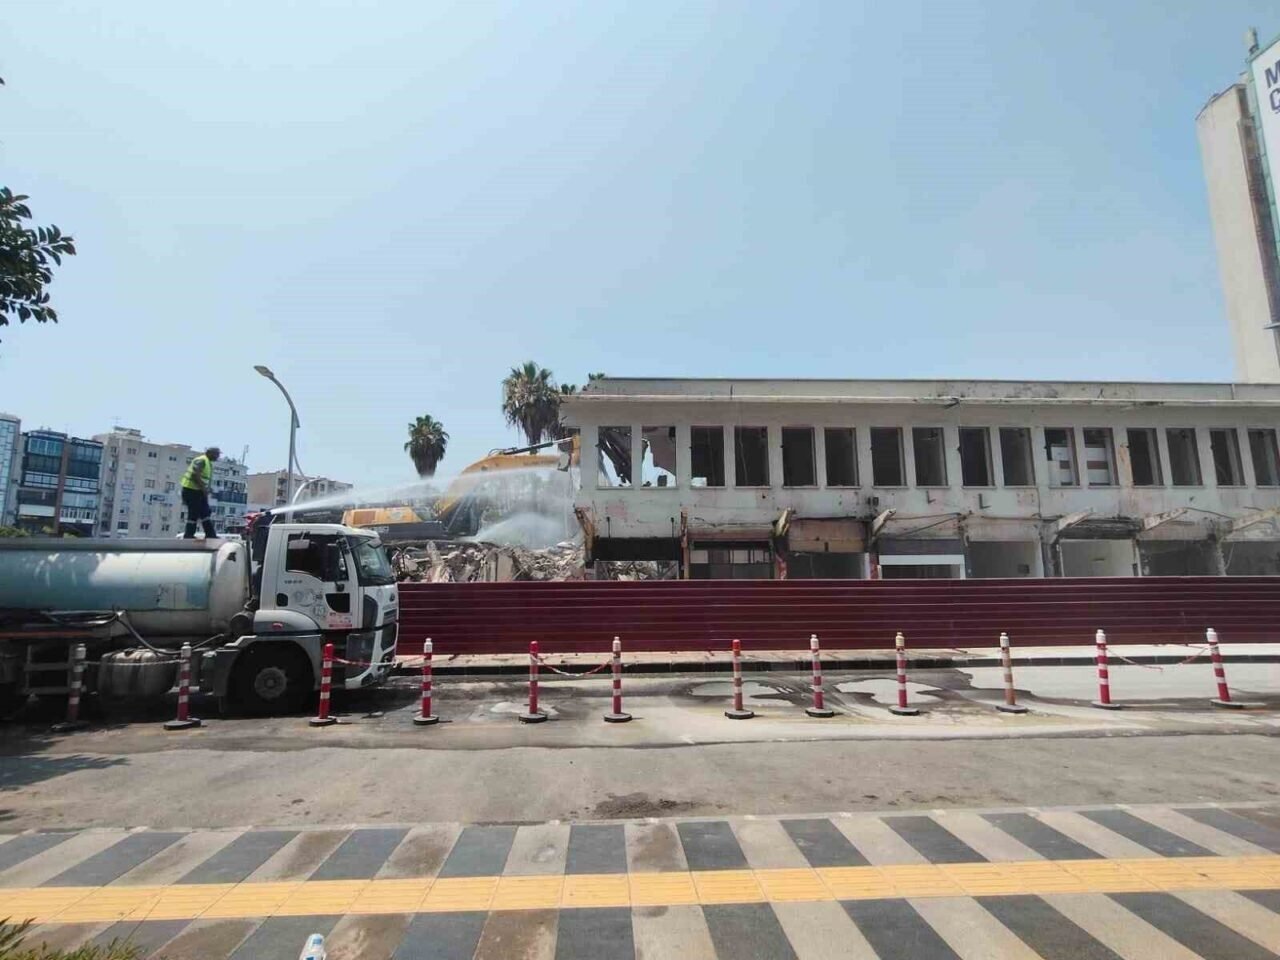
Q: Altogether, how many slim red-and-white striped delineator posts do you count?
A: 12